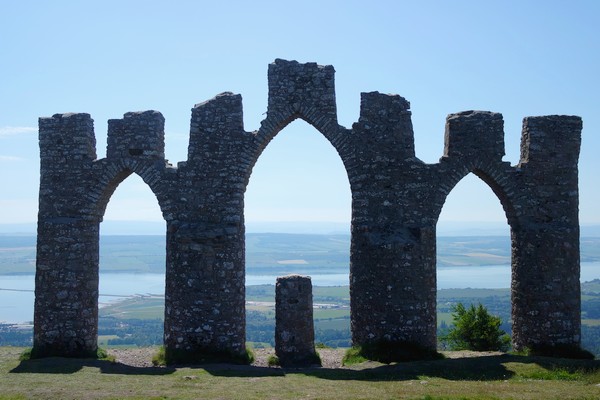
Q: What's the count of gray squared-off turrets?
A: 7